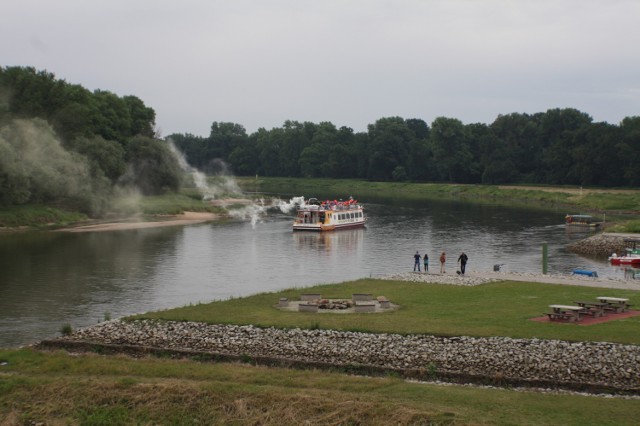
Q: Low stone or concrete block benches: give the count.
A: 6